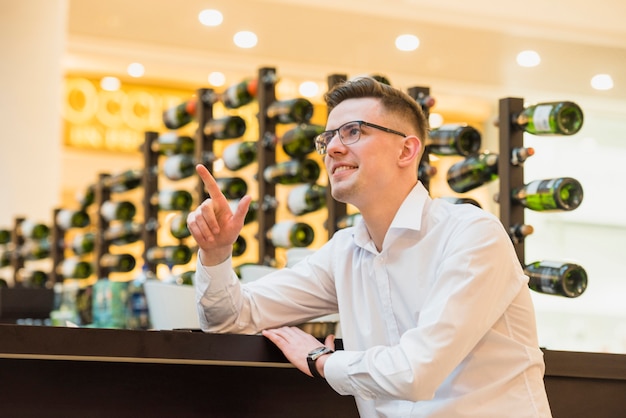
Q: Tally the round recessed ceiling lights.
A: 9